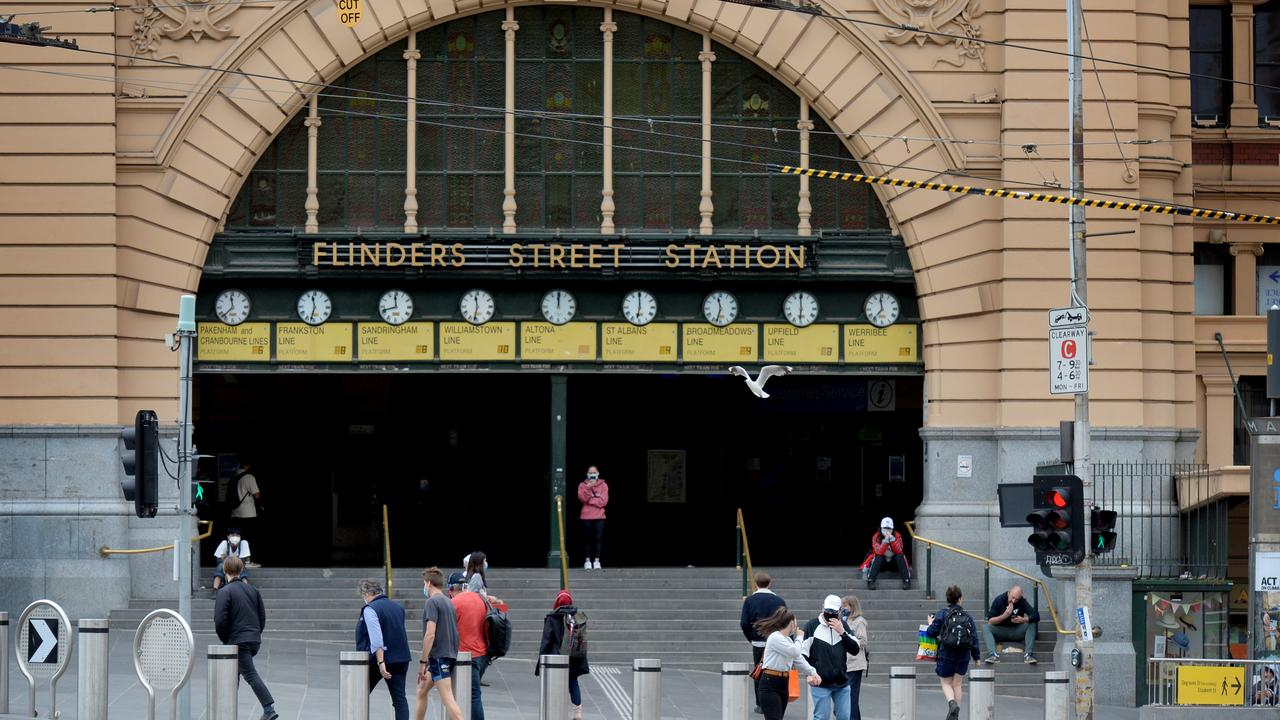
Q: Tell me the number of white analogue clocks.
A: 9